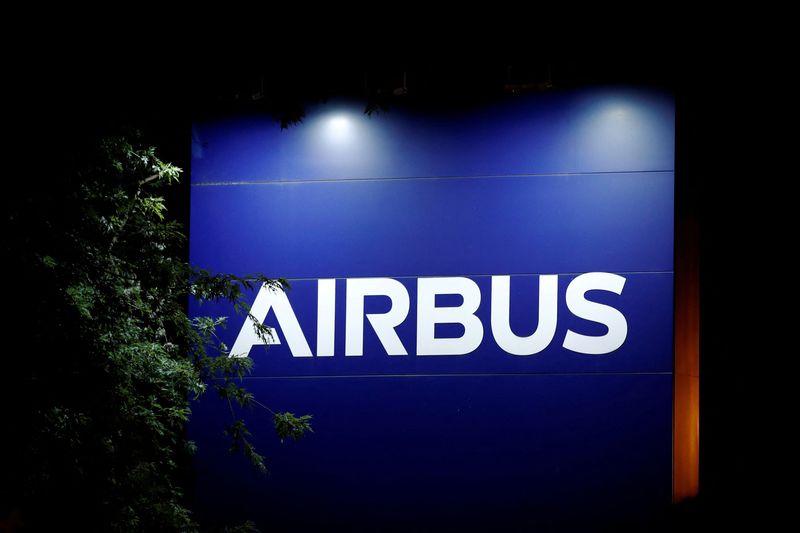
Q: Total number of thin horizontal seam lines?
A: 3